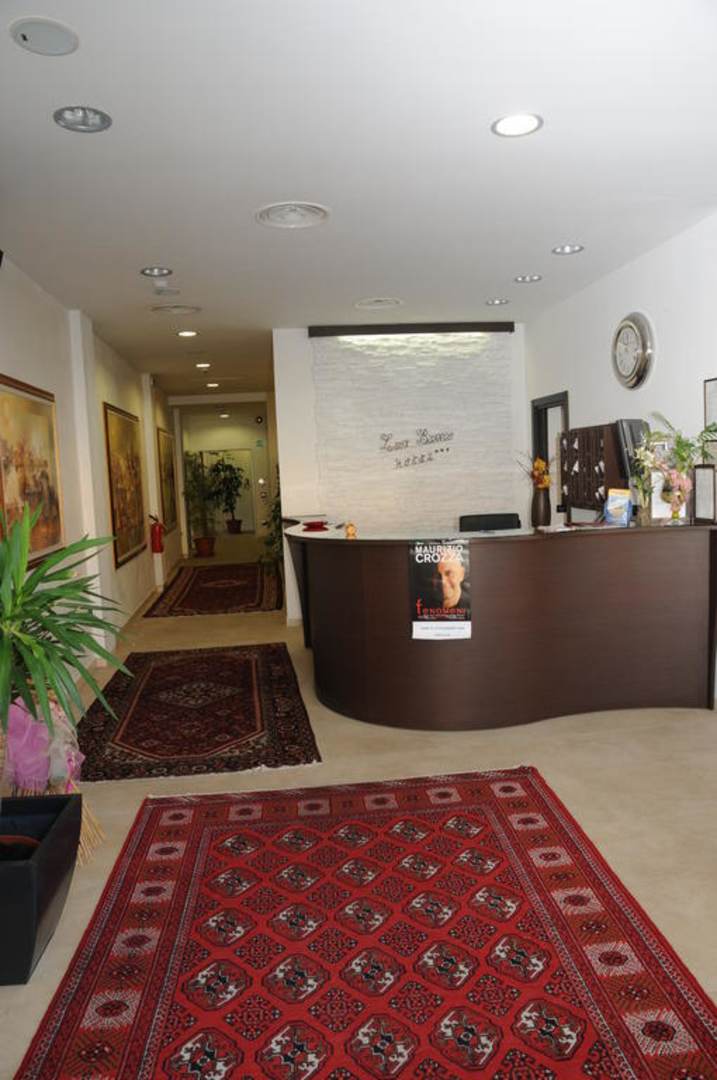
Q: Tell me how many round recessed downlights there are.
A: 10